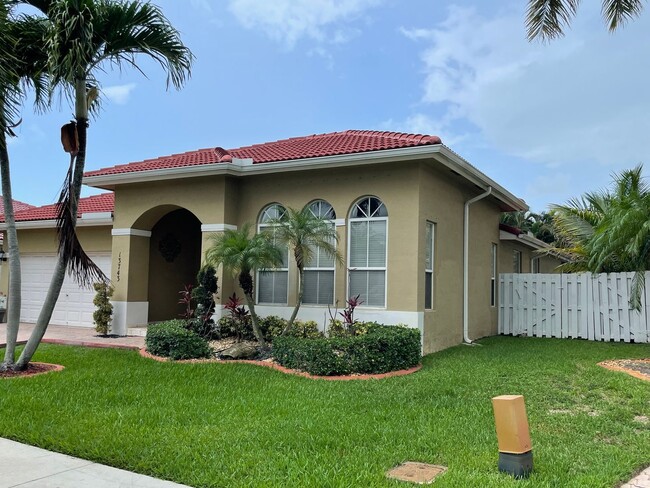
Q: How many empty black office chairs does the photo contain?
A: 0